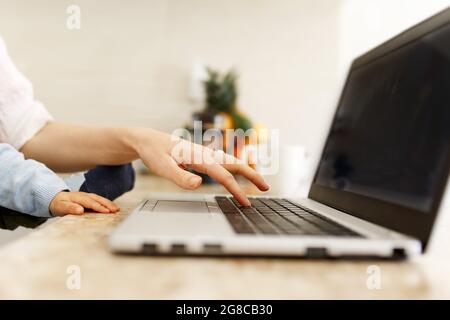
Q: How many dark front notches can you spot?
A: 5